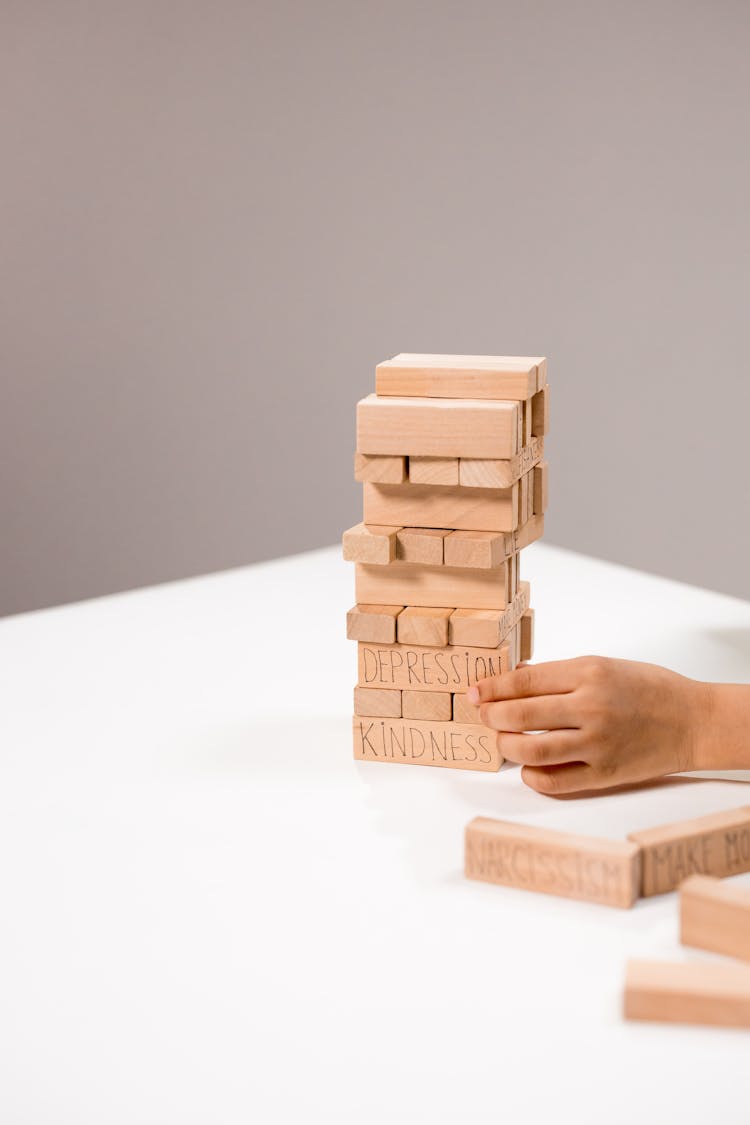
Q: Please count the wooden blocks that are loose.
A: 4